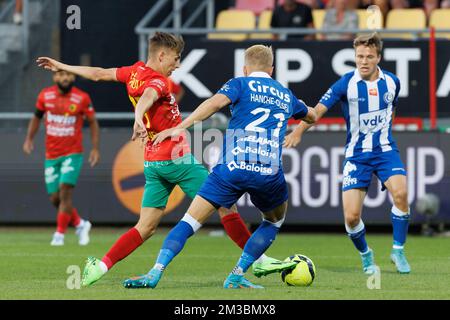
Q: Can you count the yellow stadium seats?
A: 6